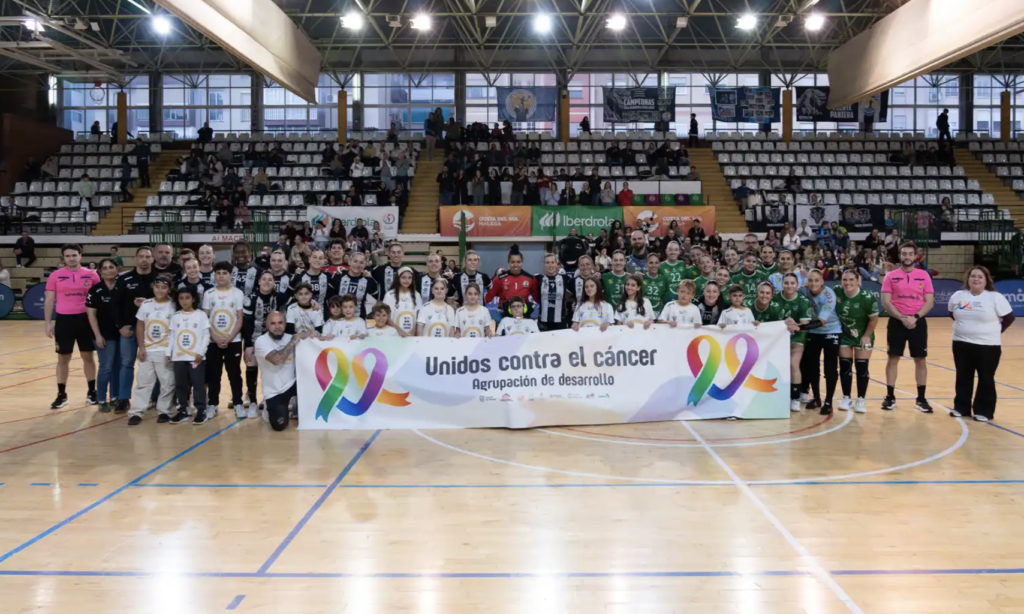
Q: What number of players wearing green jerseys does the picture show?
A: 12